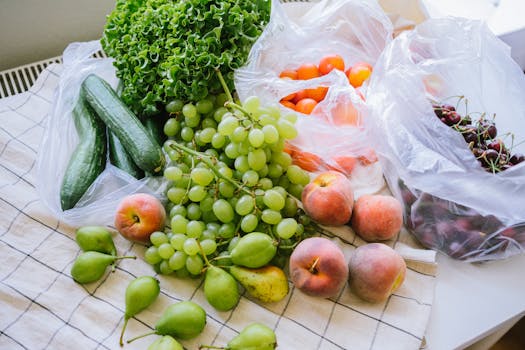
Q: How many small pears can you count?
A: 9